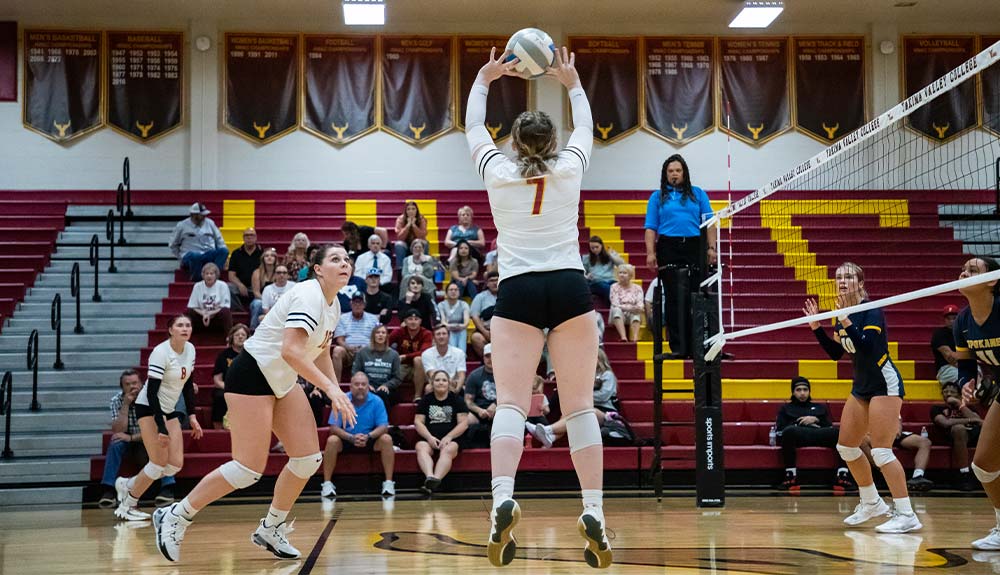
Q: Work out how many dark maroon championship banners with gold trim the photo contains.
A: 12